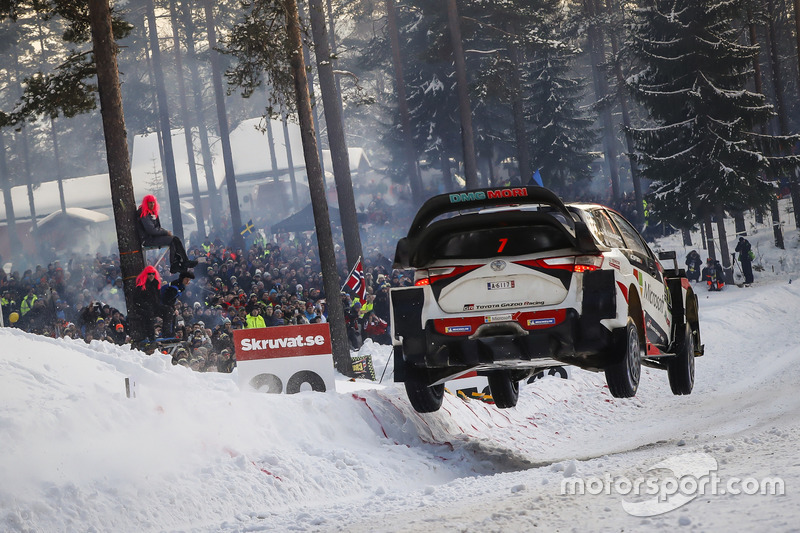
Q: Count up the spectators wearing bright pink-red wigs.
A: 2